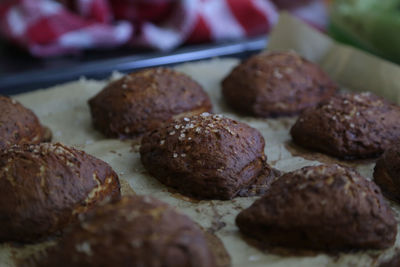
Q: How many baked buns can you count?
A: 9